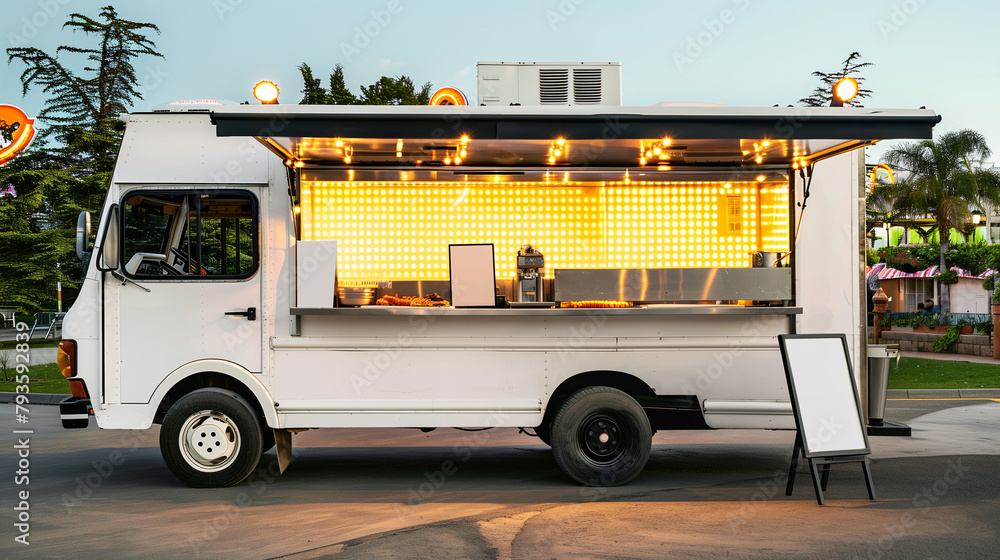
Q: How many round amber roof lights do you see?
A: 2